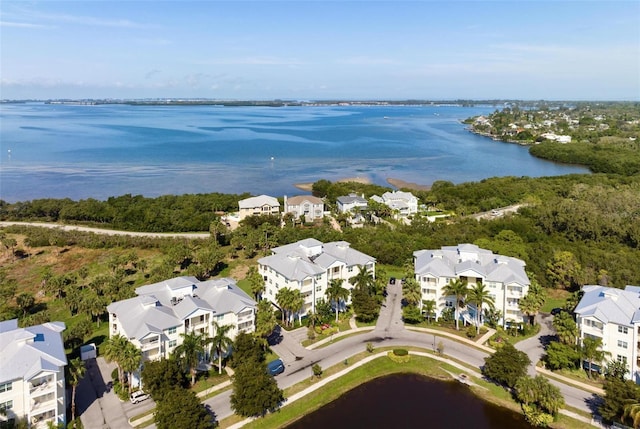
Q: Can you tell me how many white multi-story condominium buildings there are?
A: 5